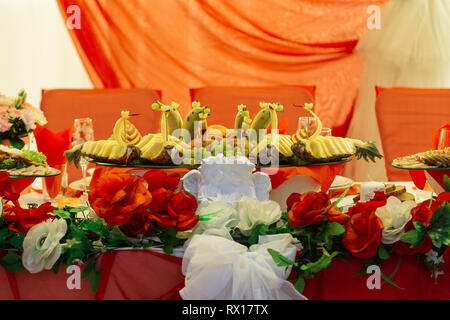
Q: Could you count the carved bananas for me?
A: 4